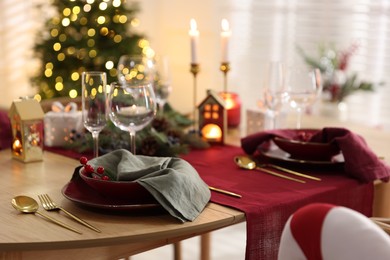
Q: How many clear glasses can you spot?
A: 6